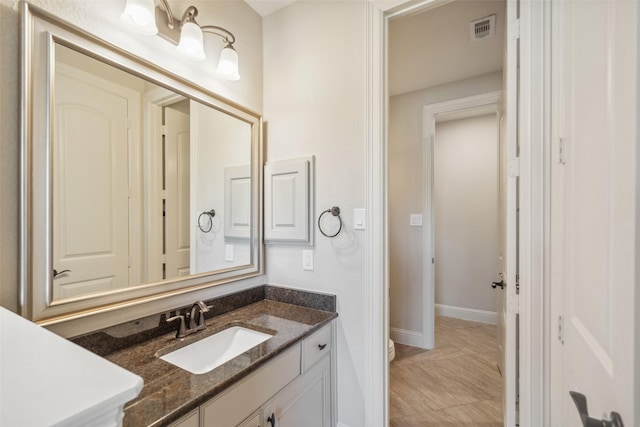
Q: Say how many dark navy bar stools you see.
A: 0